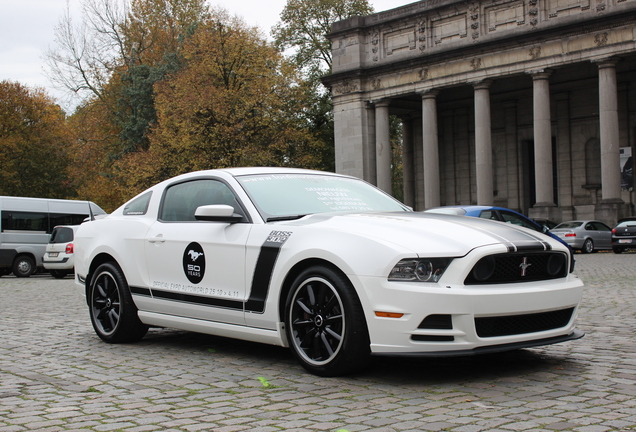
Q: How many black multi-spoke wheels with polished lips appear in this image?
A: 2